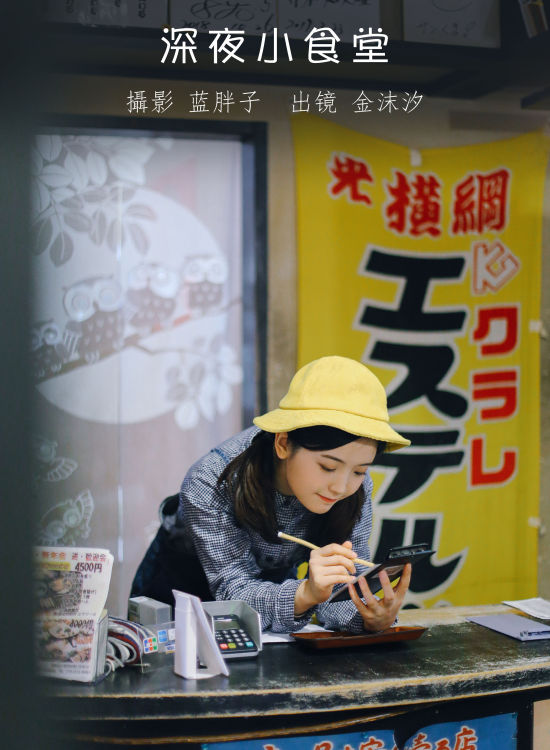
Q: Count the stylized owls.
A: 6